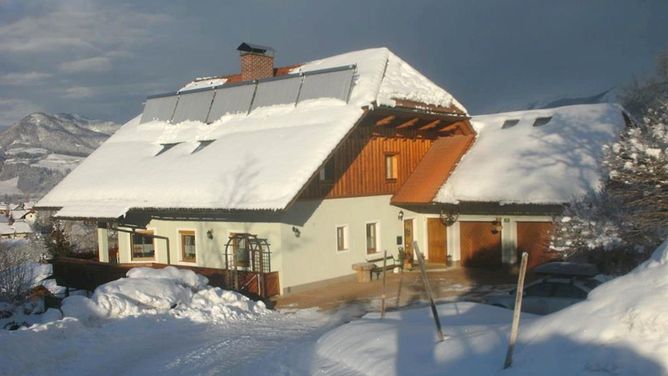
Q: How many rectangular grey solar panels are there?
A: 5